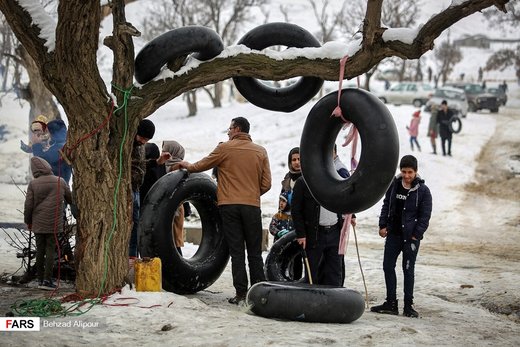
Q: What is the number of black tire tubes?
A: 7